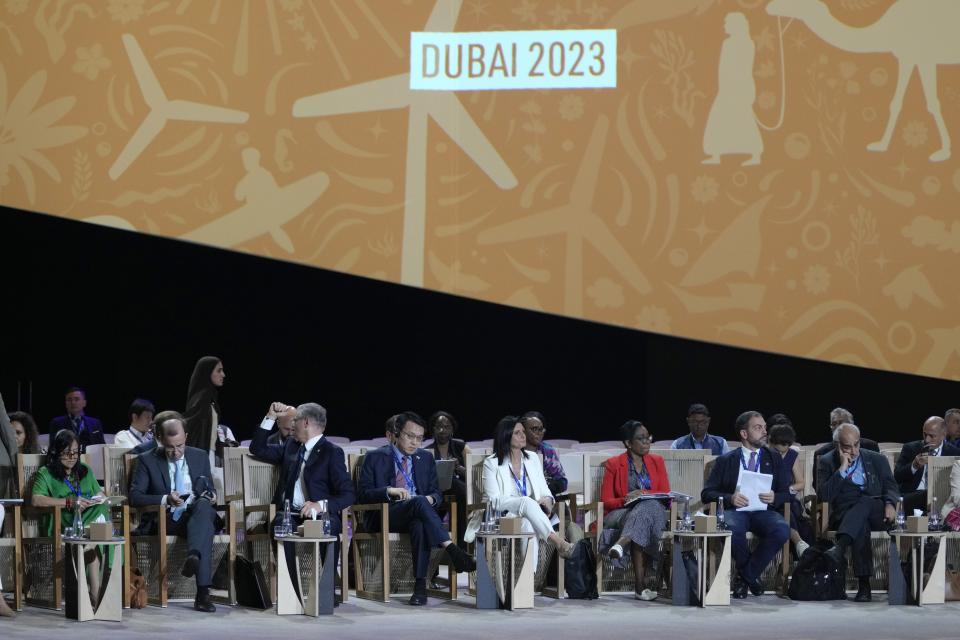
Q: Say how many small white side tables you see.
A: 5